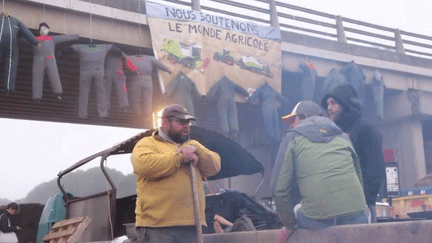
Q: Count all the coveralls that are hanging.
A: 12